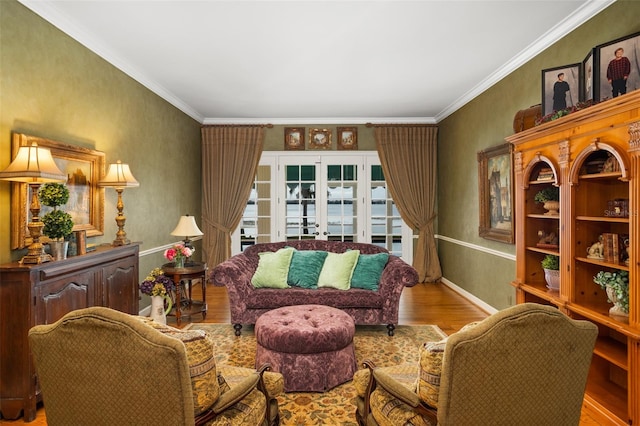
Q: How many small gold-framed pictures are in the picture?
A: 3